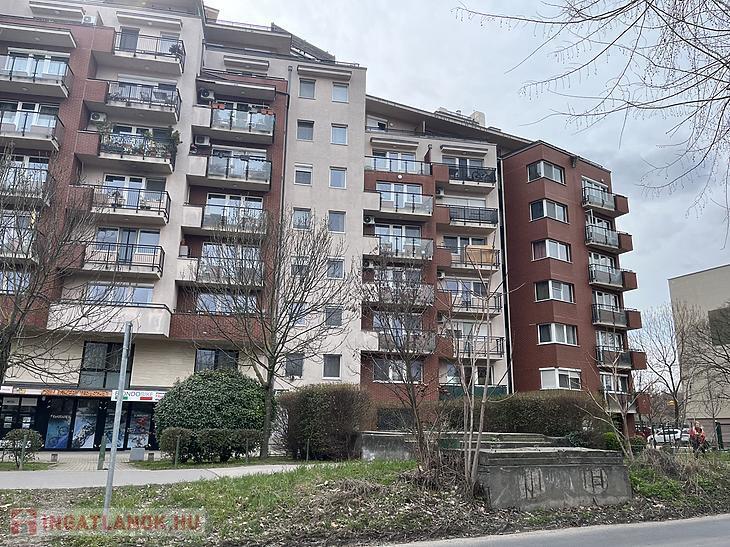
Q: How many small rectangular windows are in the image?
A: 14